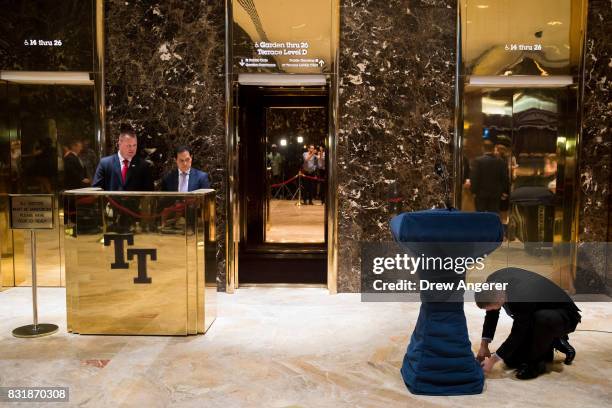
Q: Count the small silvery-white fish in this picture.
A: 0